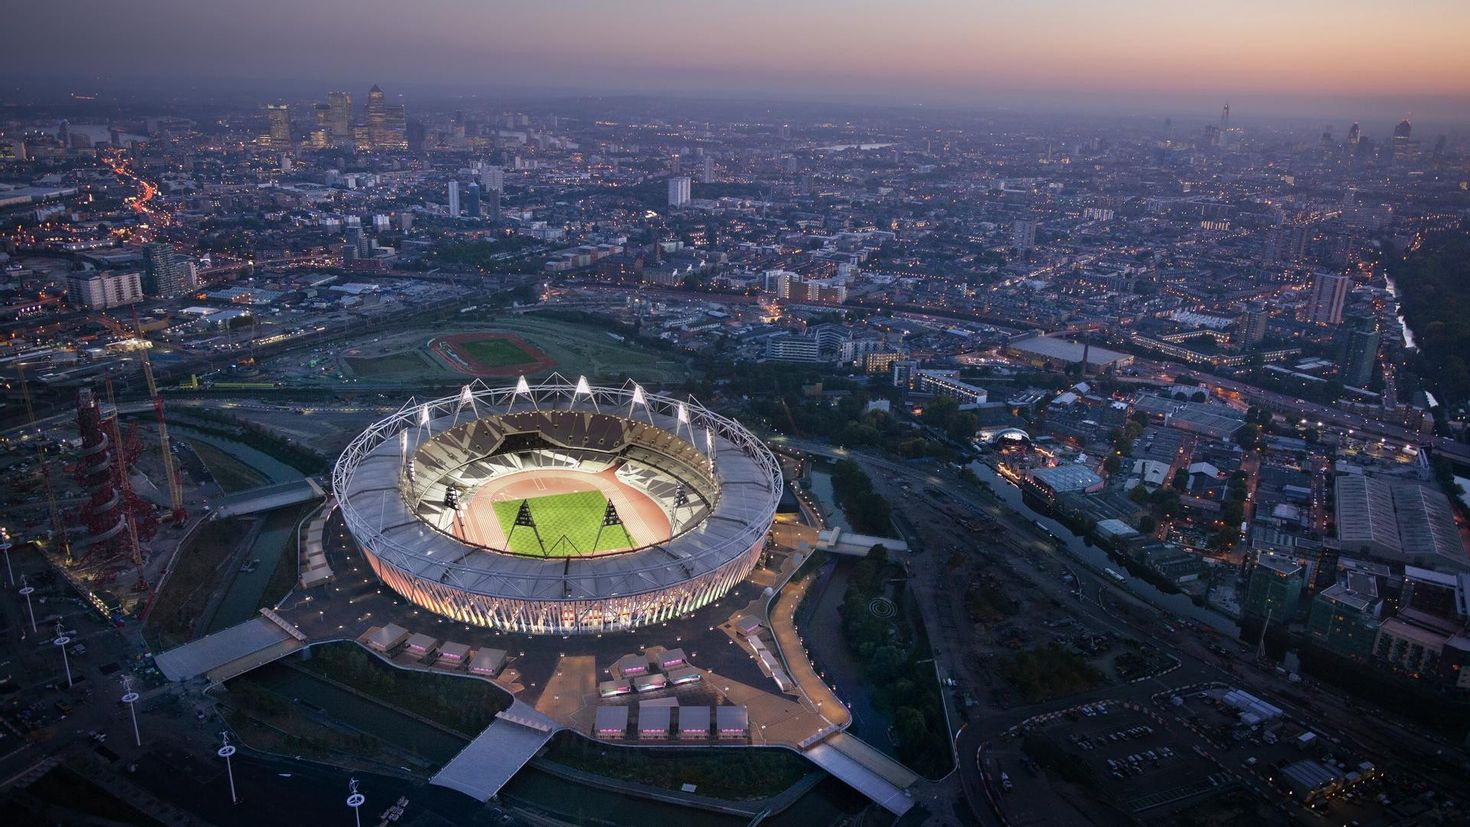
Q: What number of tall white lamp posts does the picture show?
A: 6